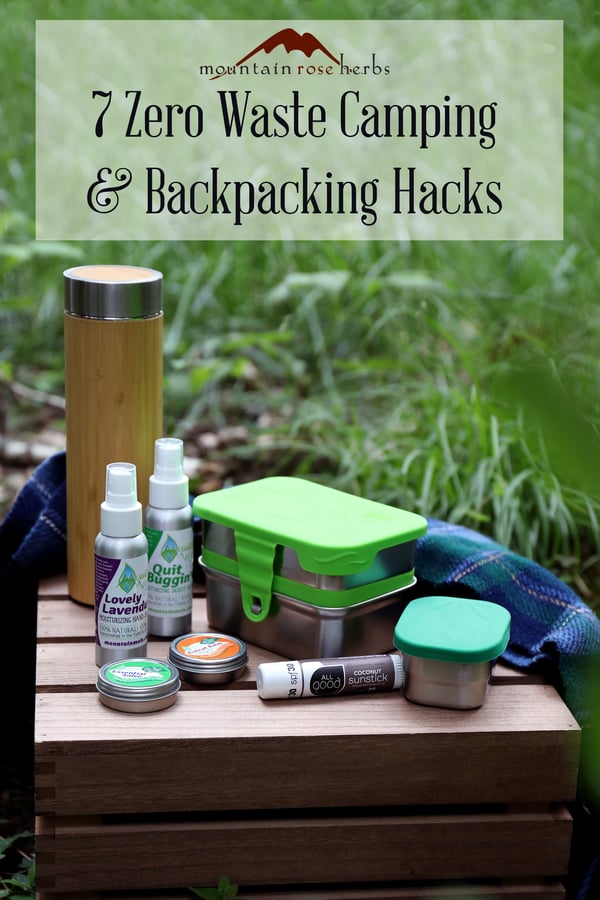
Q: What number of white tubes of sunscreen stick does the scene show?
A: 1